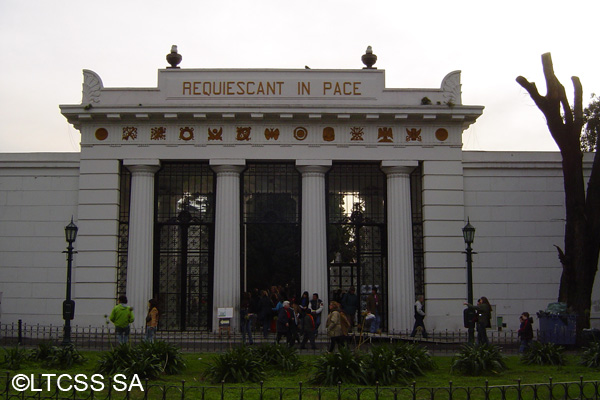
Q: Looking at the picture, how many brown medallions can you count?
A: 13